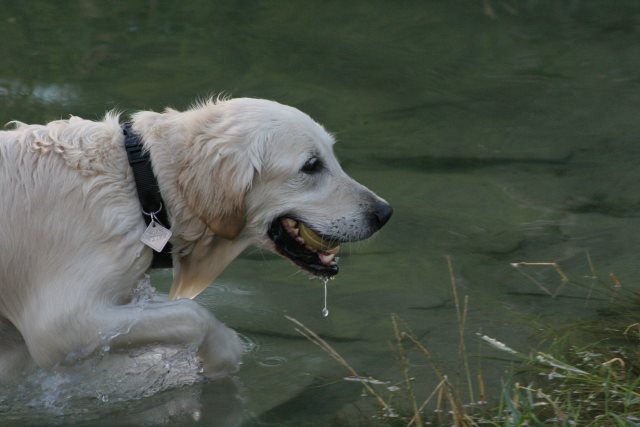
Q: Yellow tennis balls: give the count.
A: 1